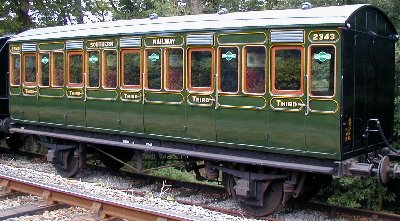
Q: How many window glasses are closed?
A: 15